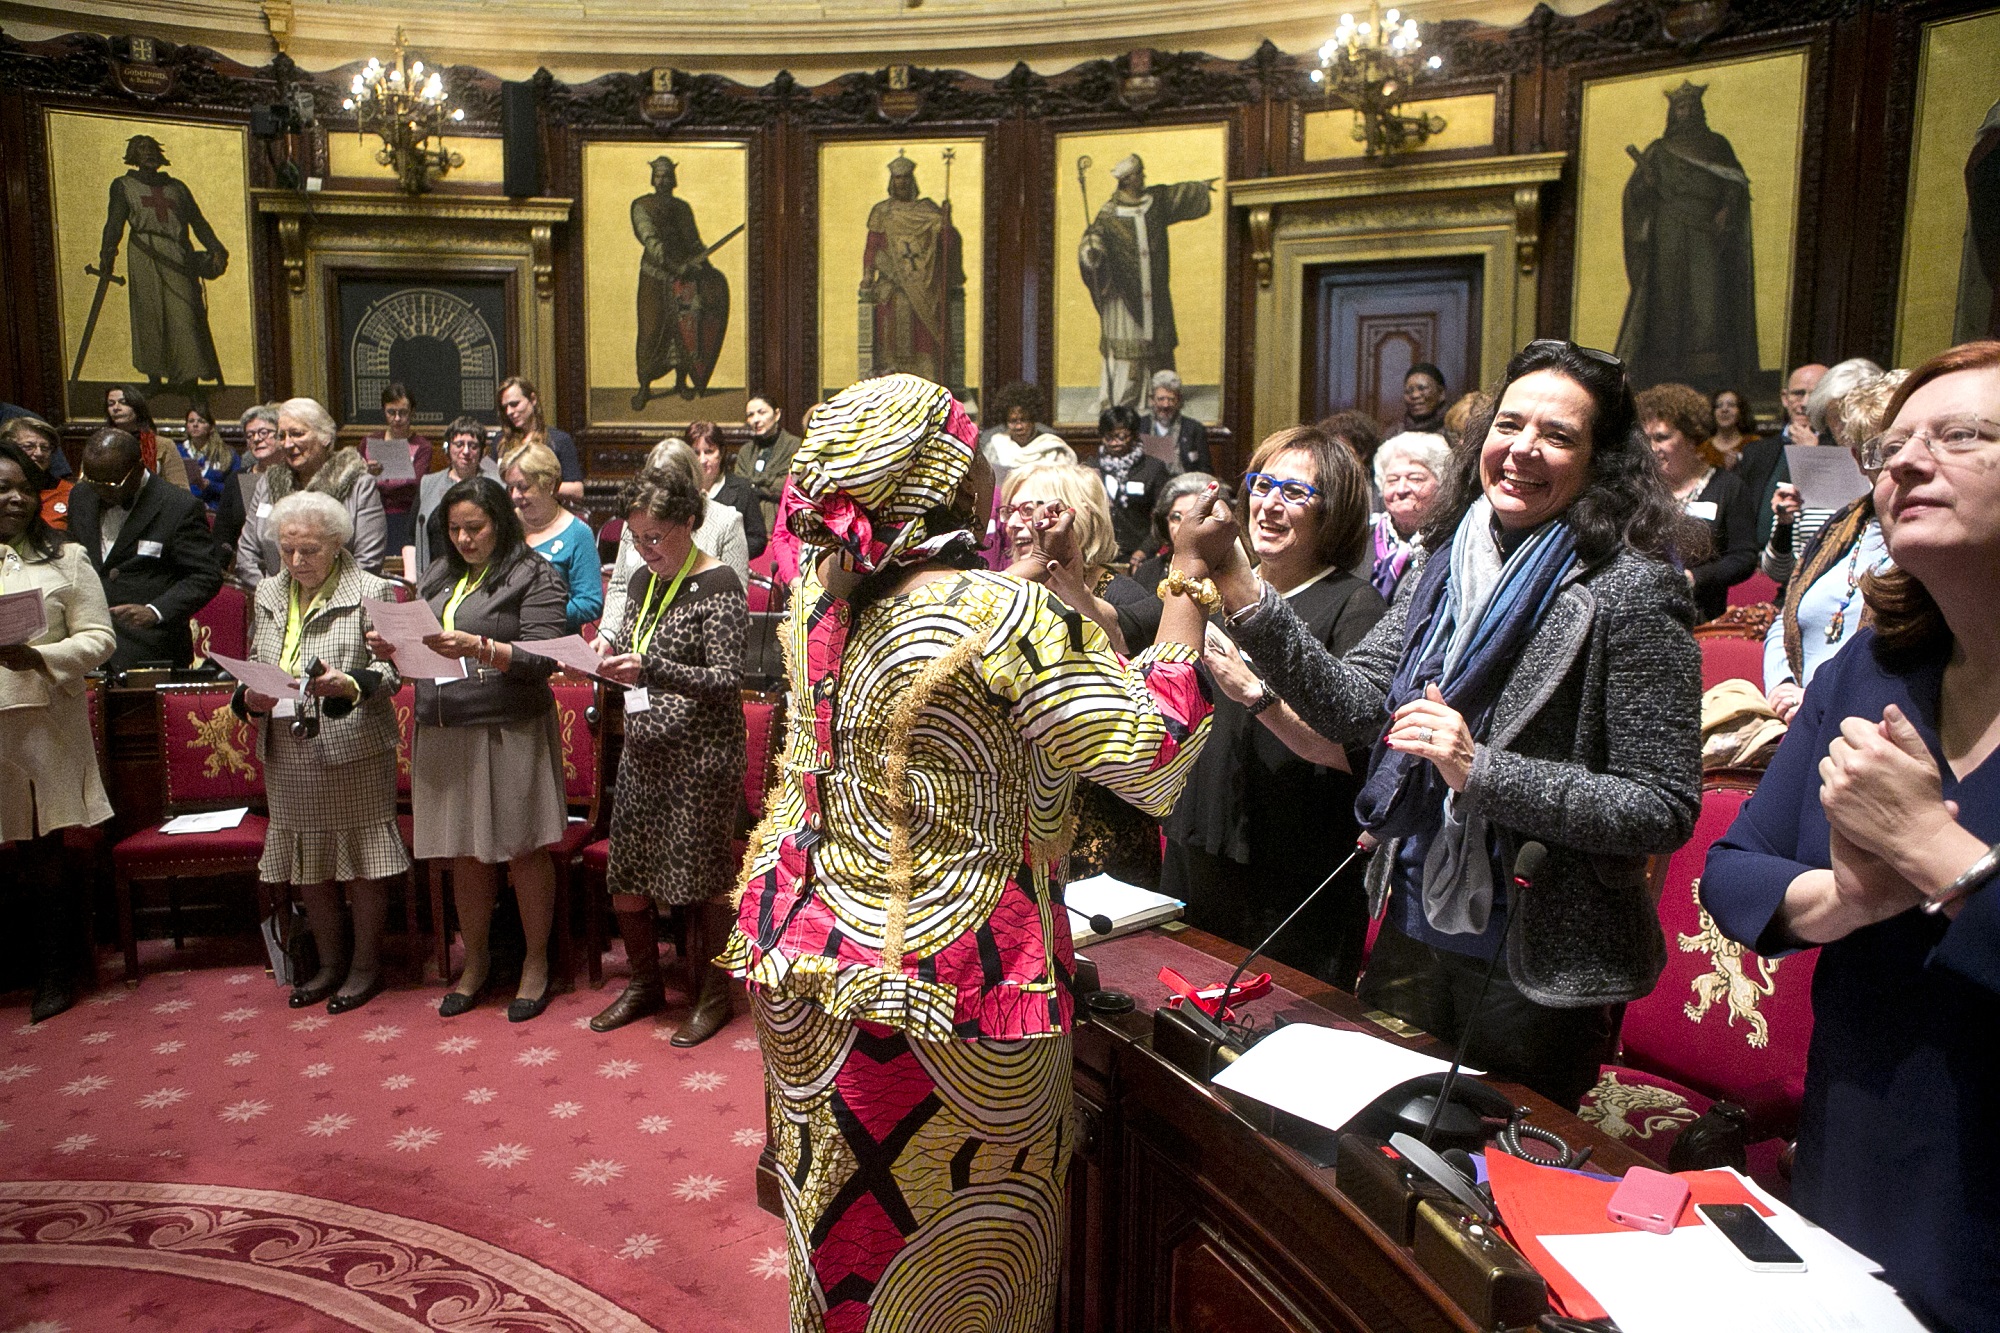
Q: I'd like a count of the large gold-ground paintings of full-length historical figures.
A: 6